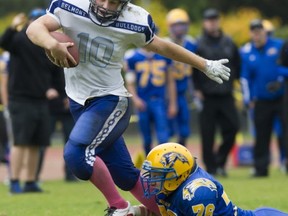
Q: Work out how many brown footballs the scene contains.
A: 1